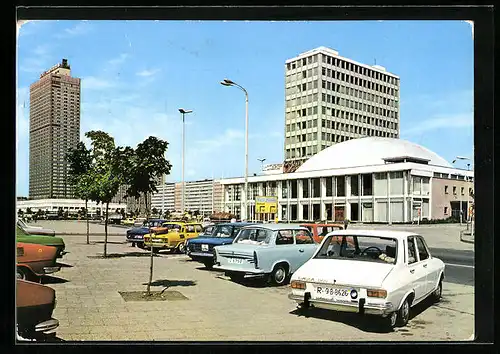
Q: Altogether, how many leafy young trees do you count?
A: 3